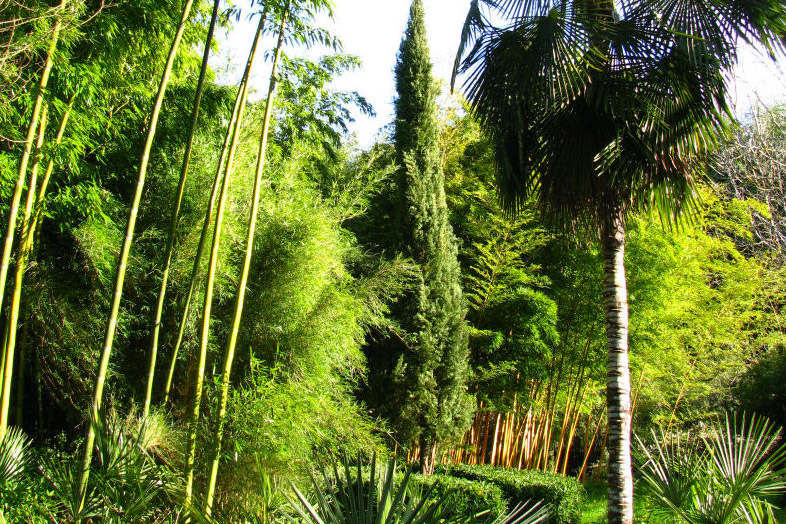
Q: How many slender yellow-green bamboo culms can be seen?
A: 8